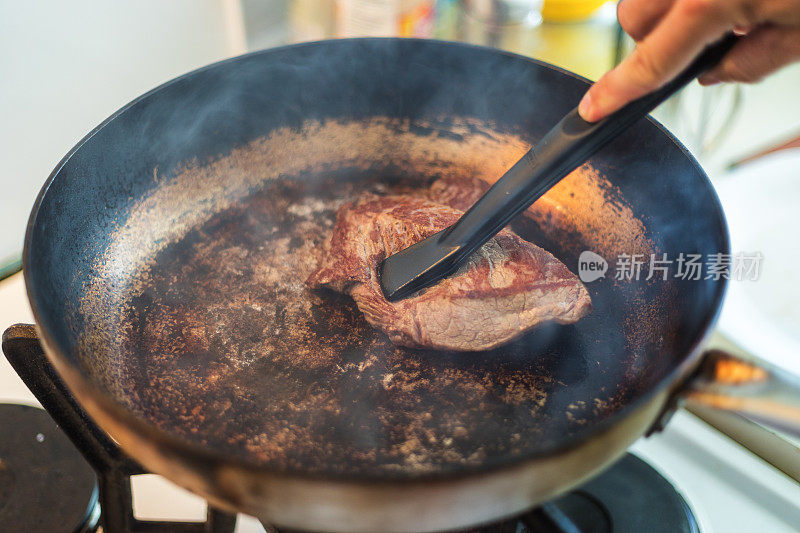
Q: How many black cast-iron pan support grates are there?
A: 1